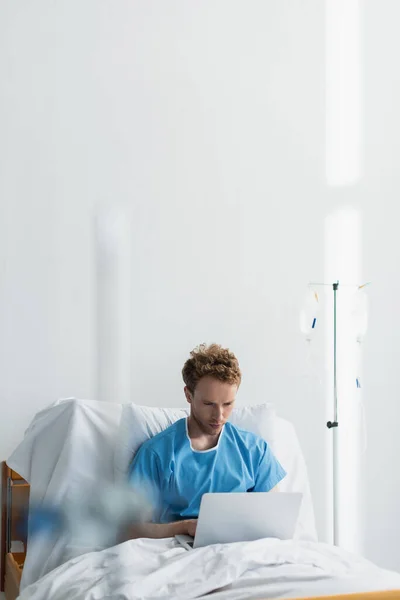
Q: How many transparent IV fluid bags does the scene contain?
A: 2